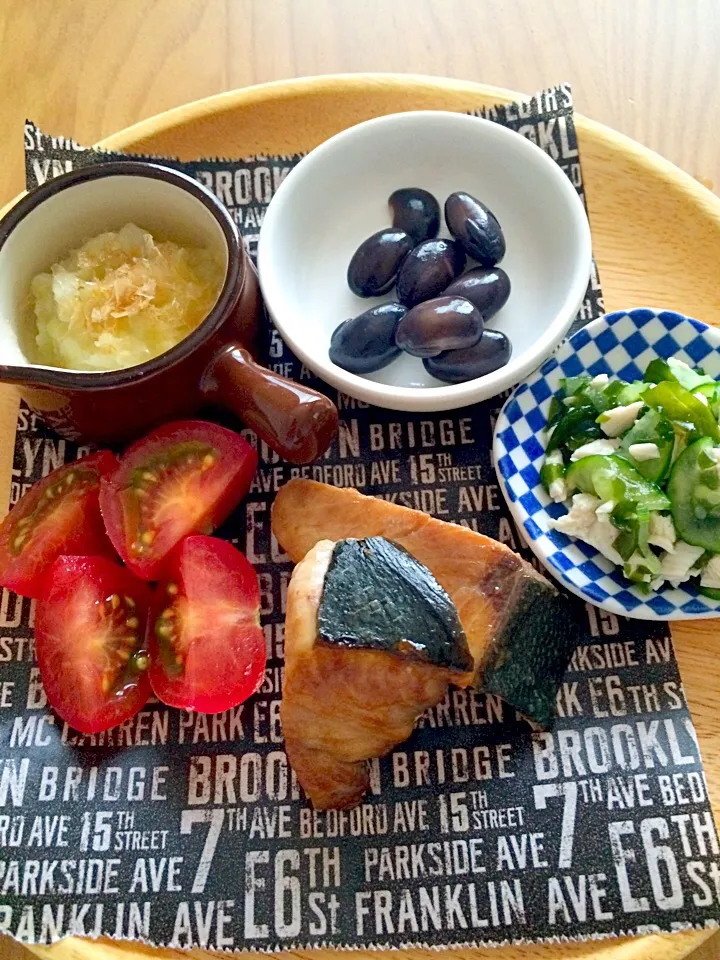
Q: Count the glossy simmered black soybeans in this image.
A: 8